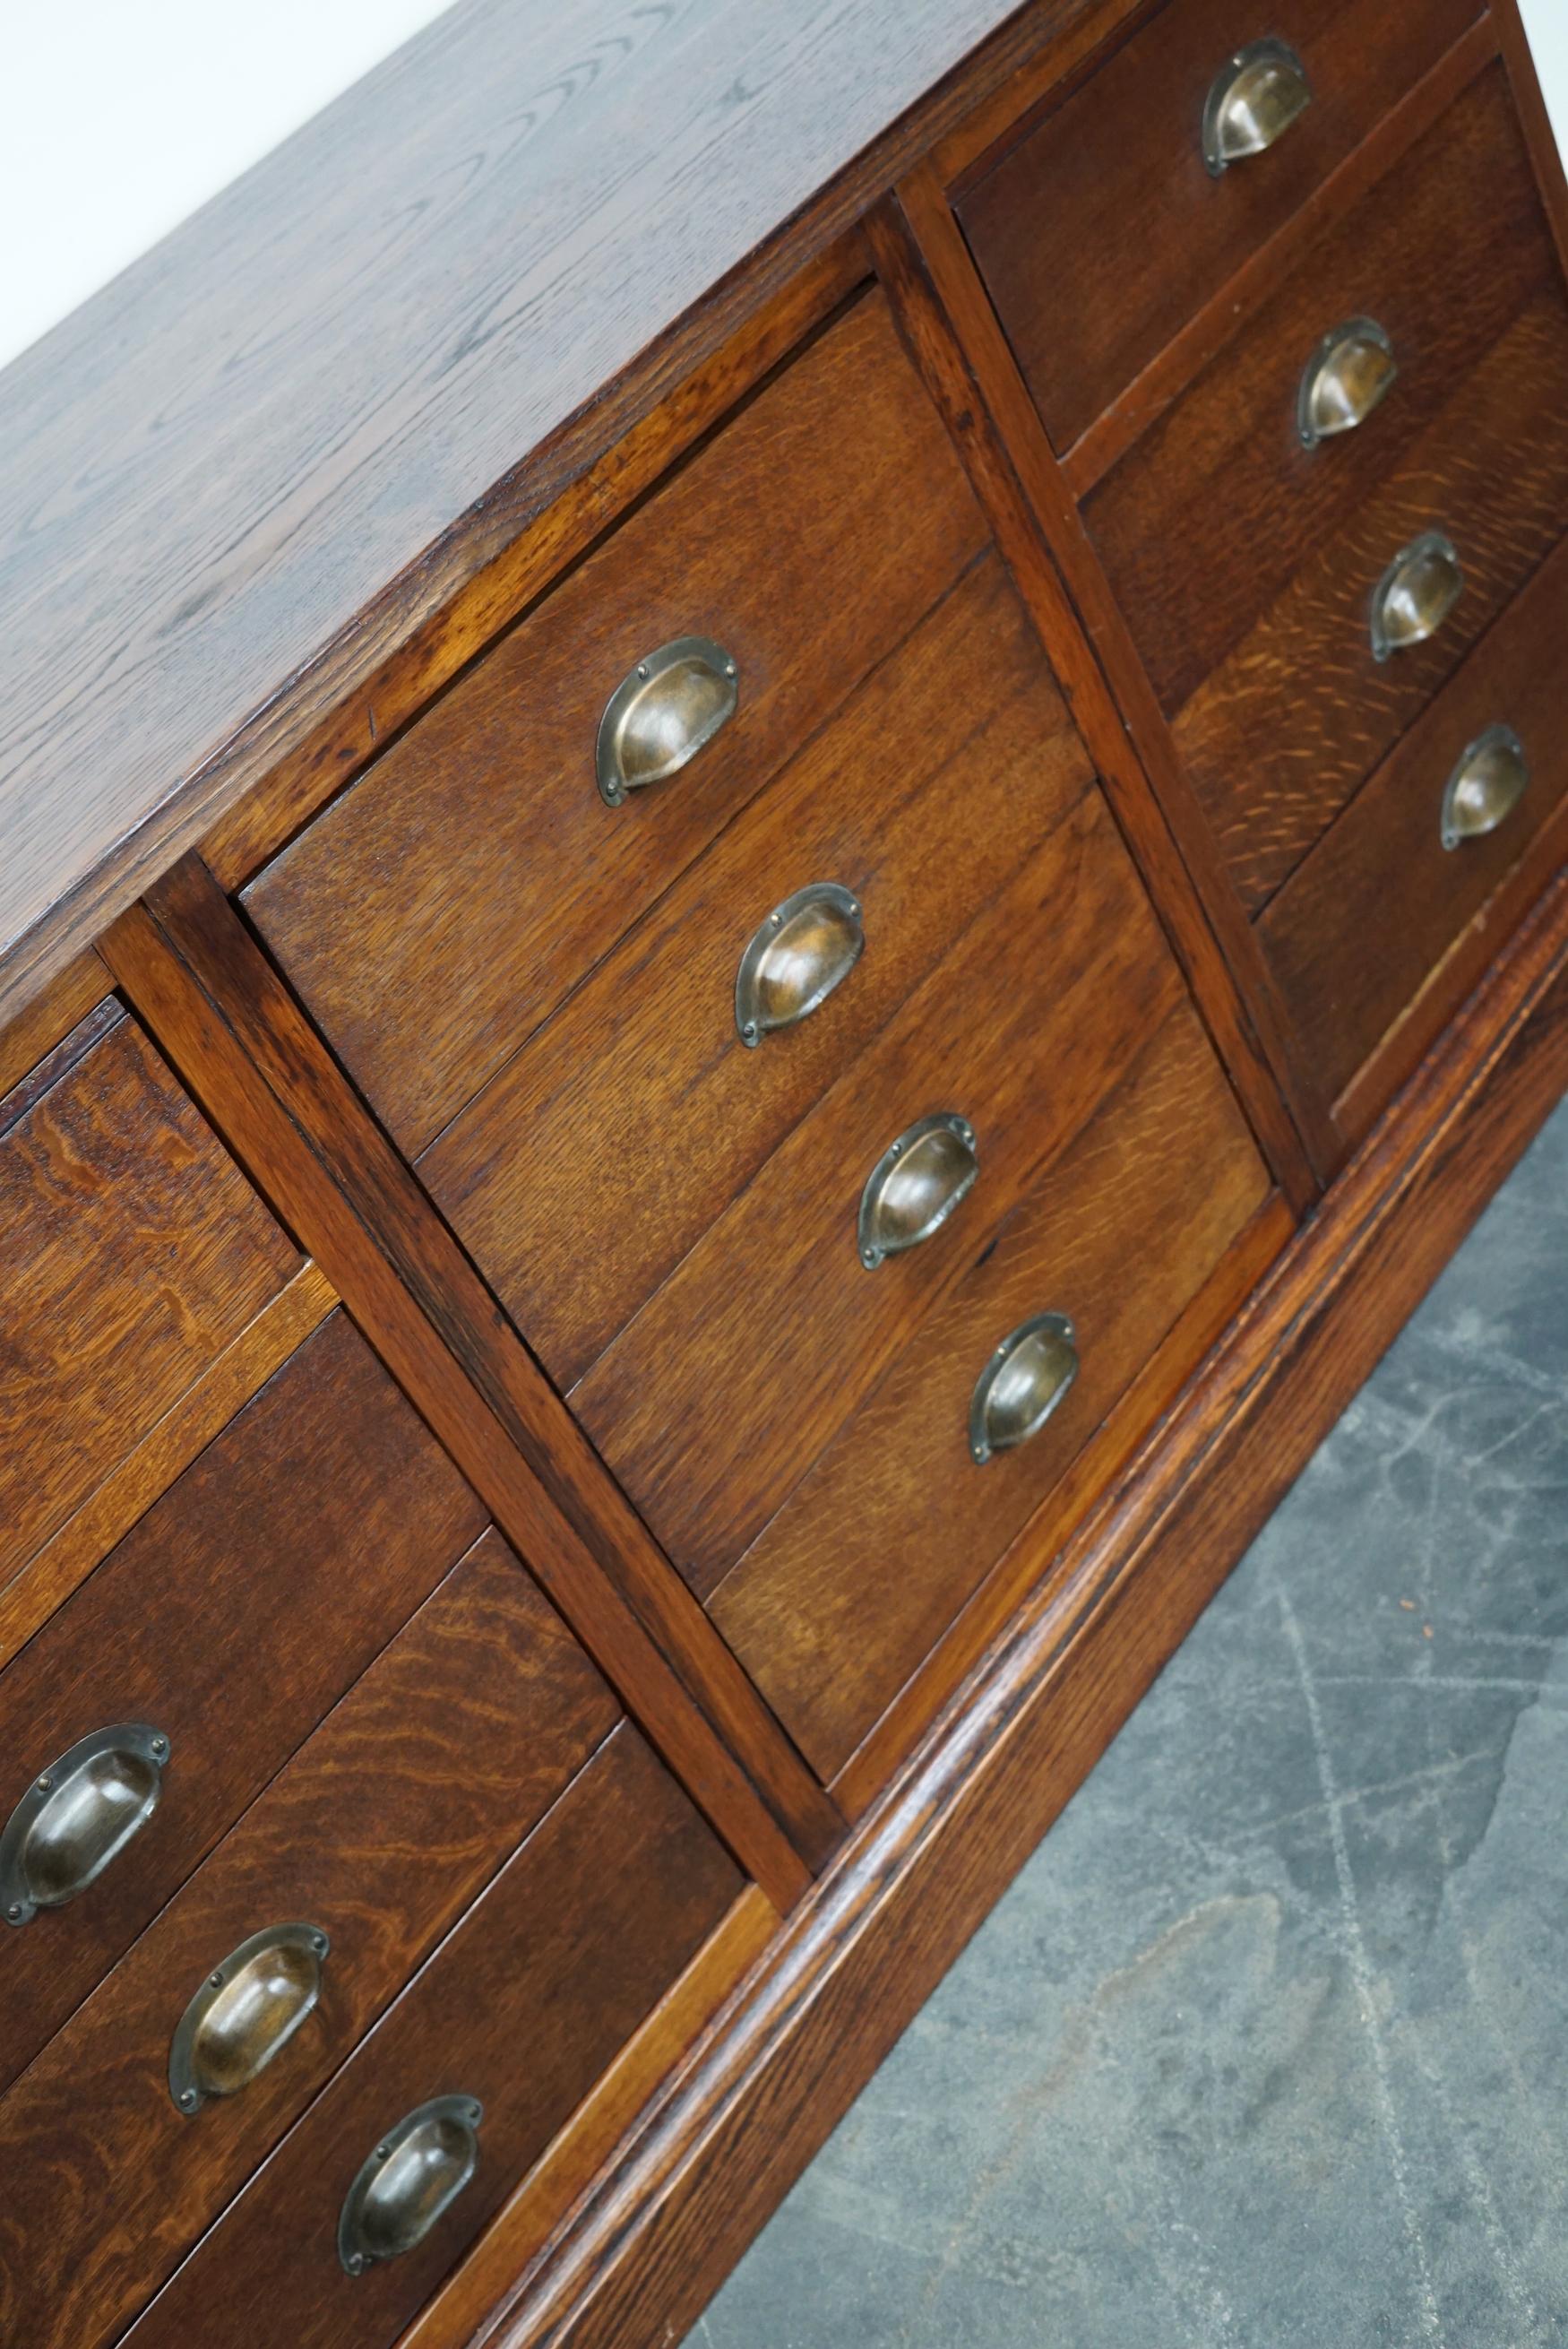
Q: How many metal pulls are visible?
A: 11